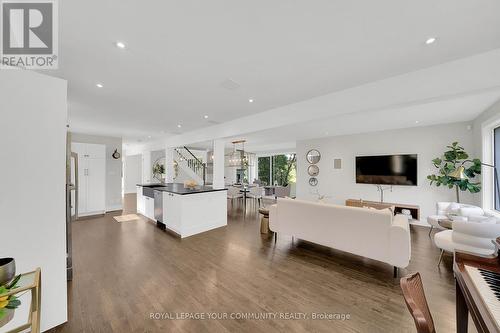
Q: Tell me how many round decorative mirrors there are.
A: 3